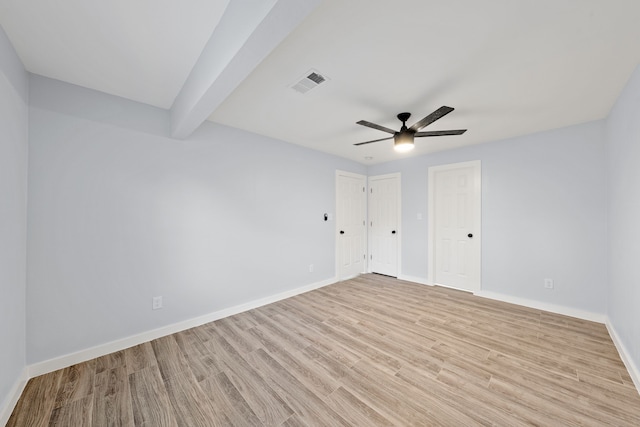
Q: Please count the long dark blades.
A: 4